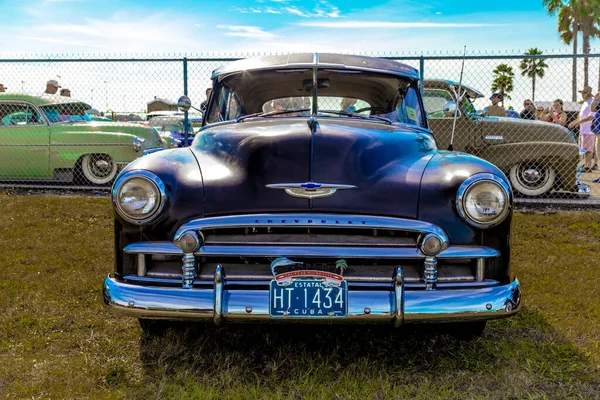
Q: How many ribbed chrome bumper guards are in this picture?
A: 2